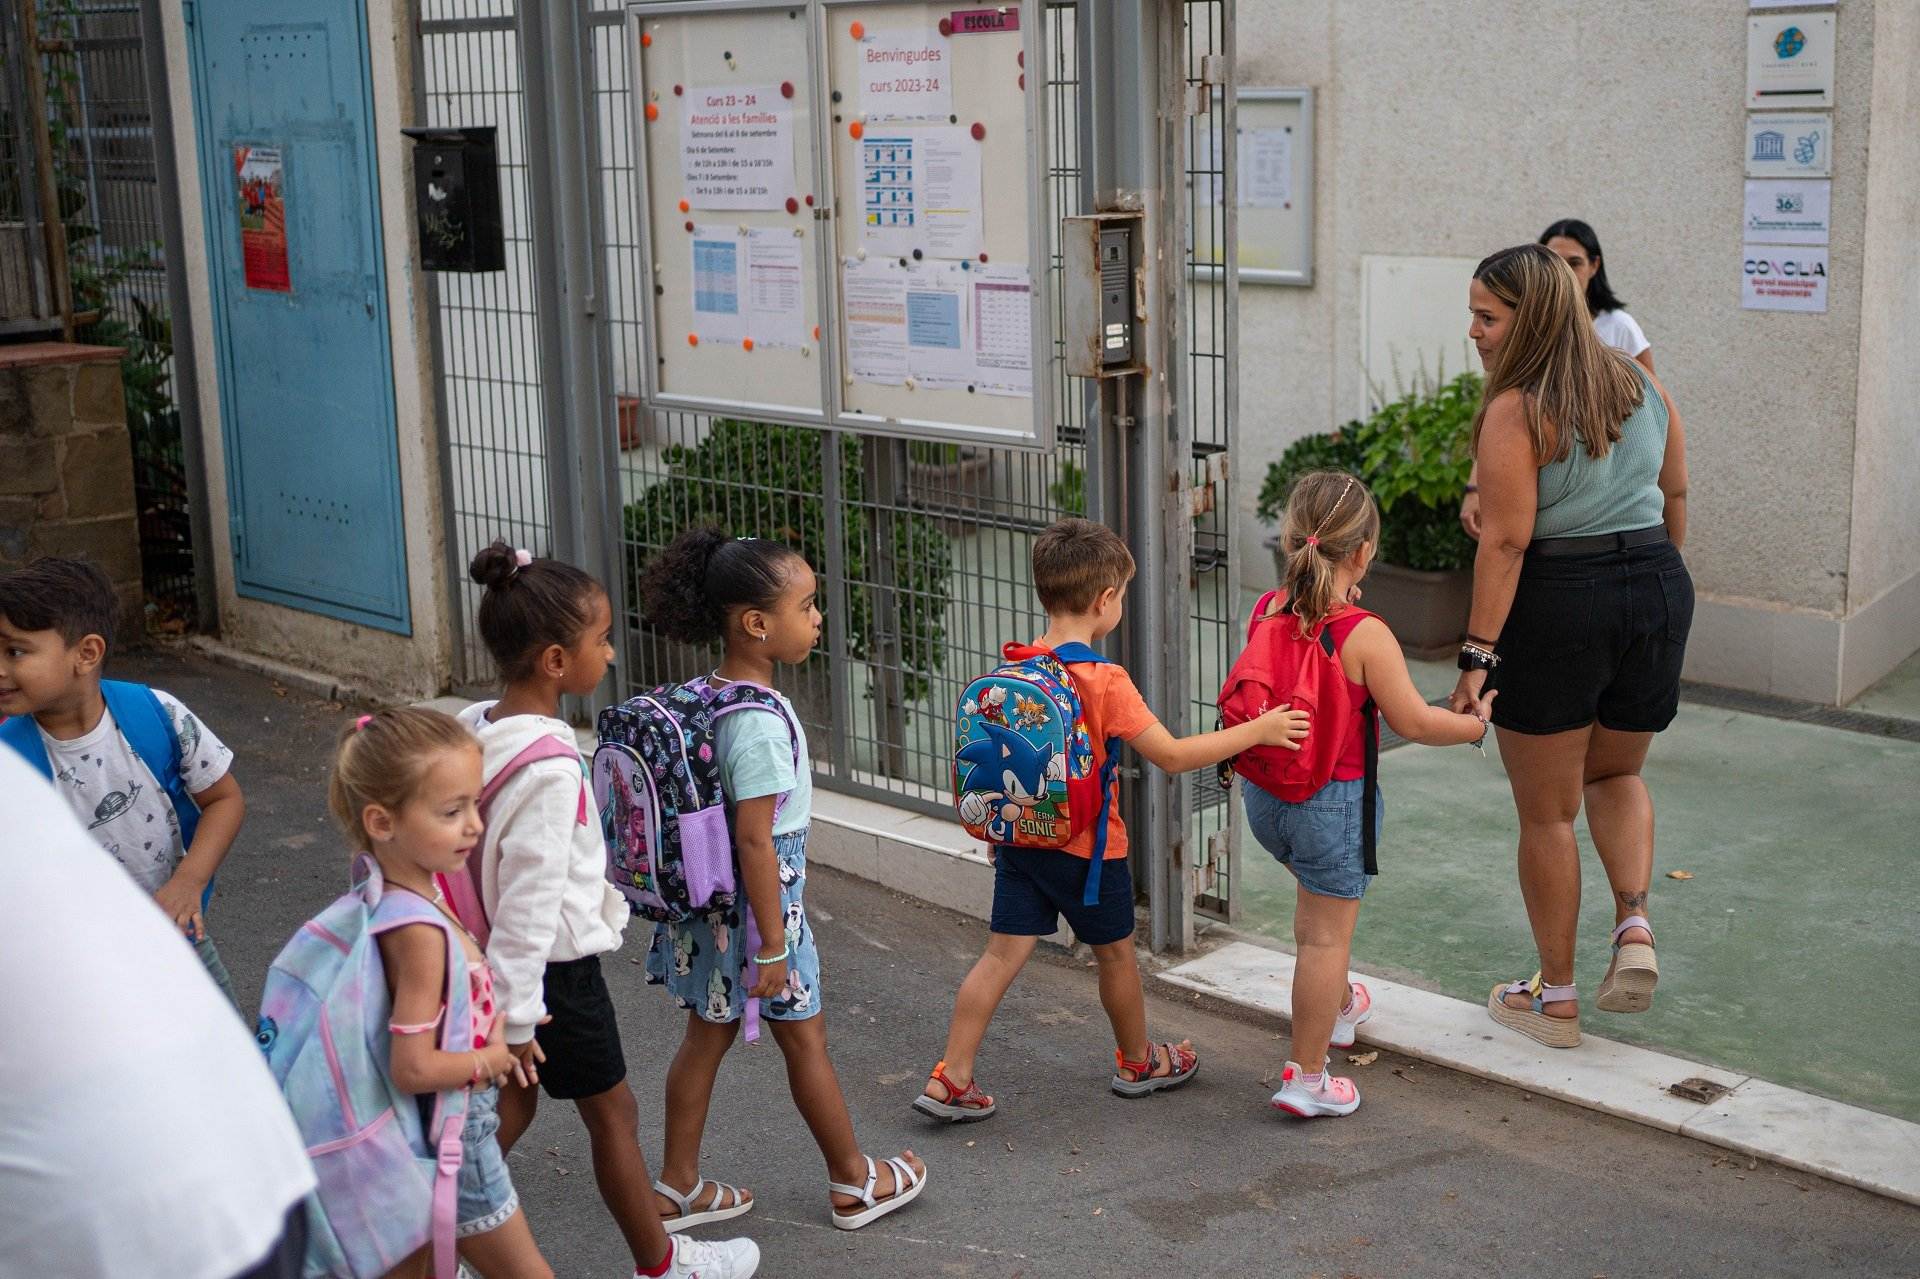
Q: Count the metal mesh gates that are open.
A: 1